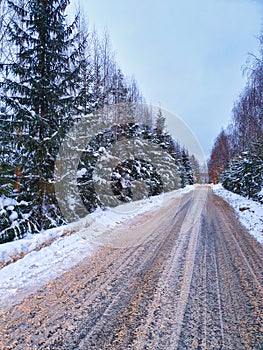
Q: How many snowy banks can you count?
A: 2